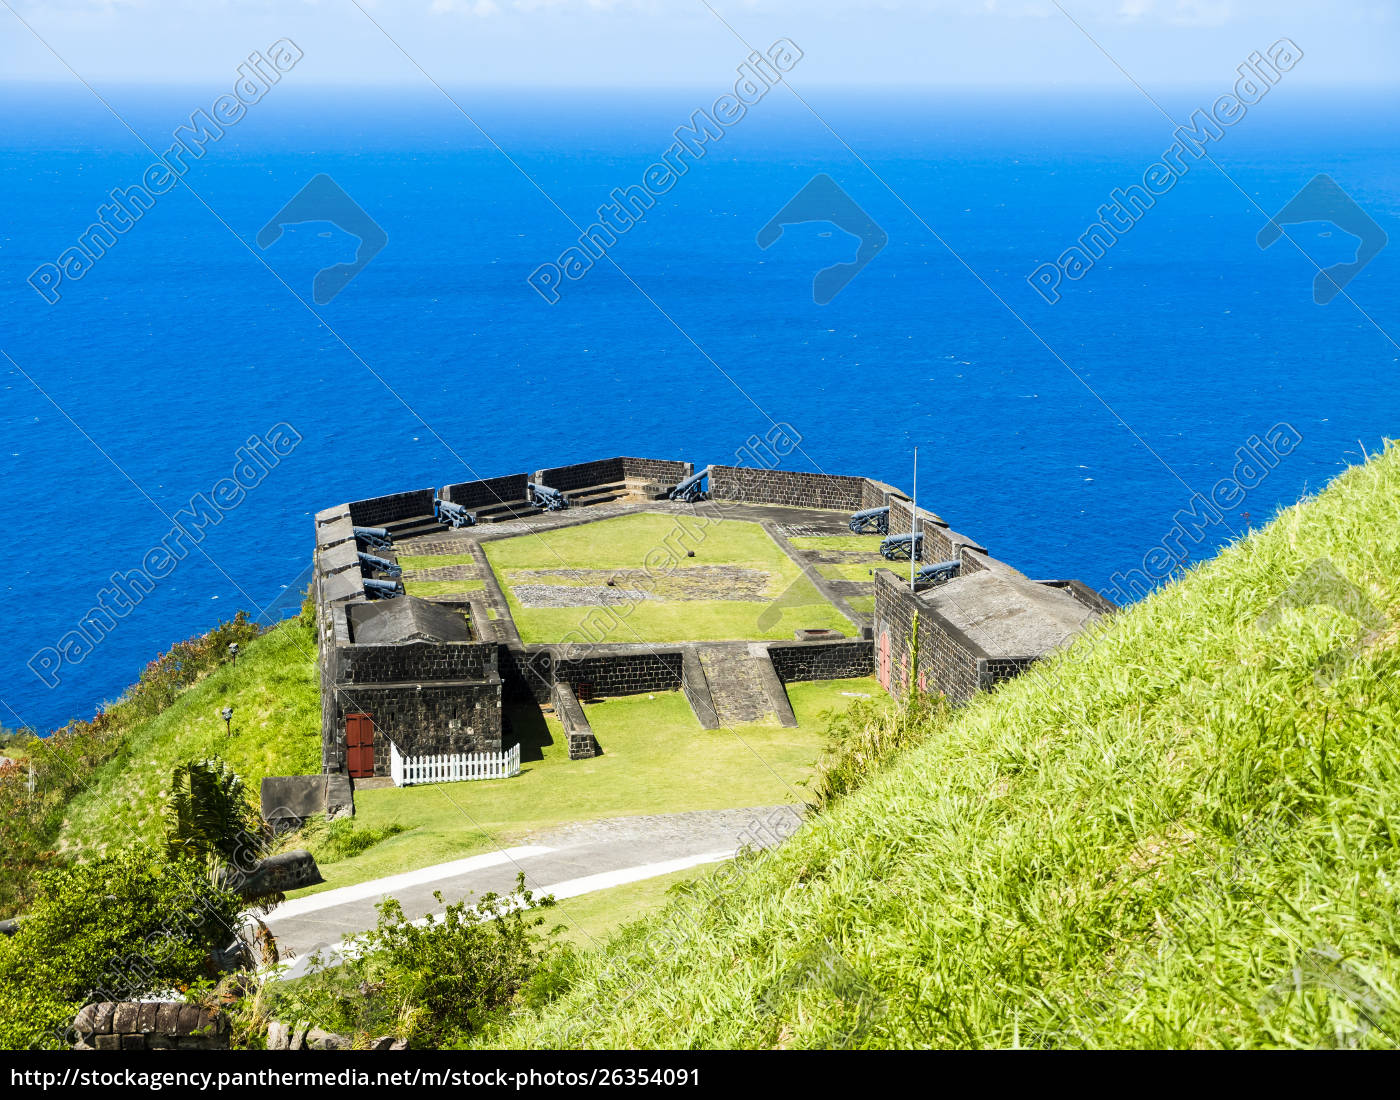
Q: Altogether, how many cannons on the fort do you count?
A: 9